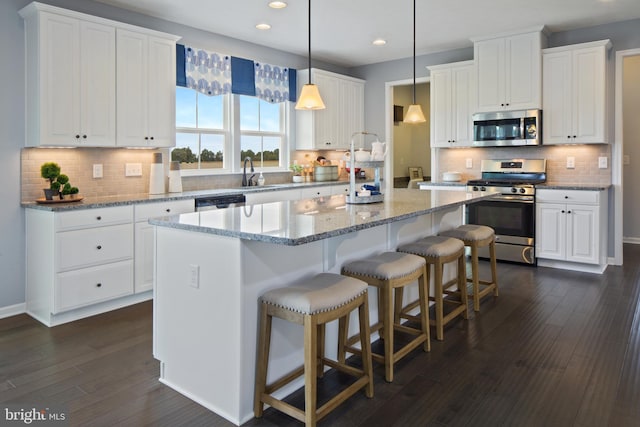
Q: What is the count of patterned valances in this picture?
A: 2